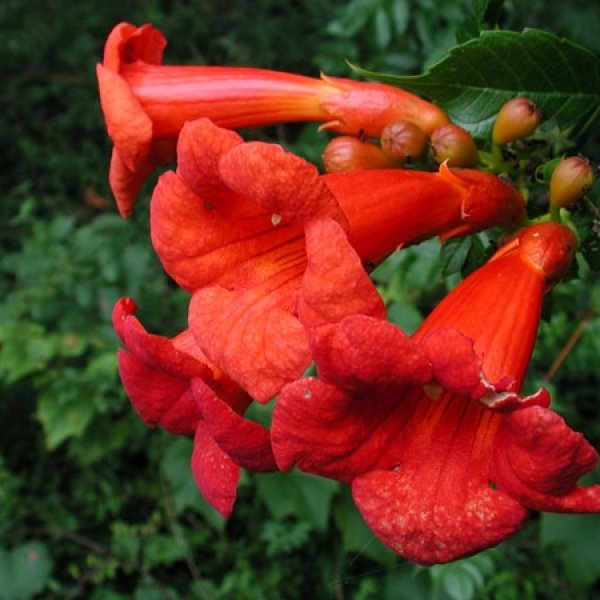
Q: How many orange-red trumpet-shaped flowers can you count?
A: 4